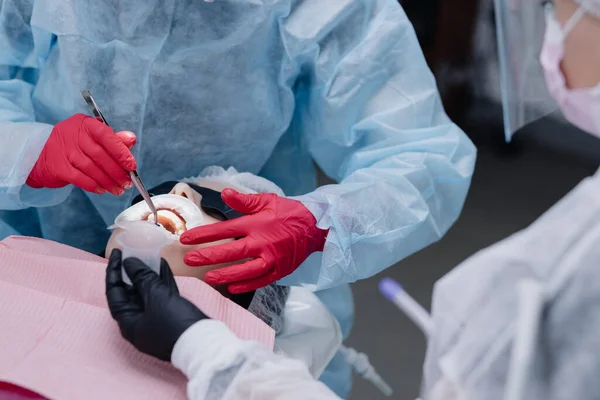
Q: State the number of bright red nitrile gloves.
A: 2